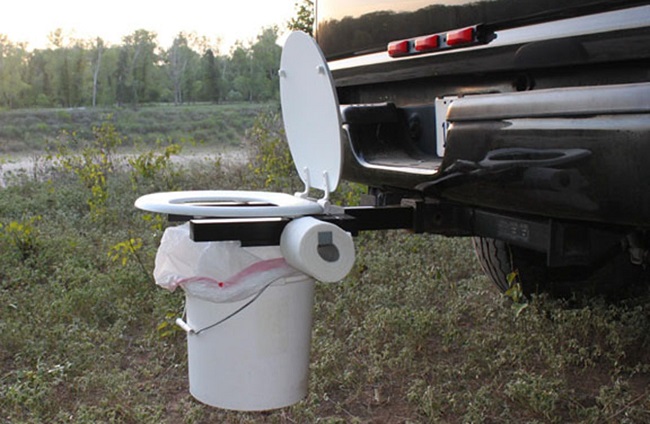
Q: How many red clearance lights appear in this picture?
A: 3